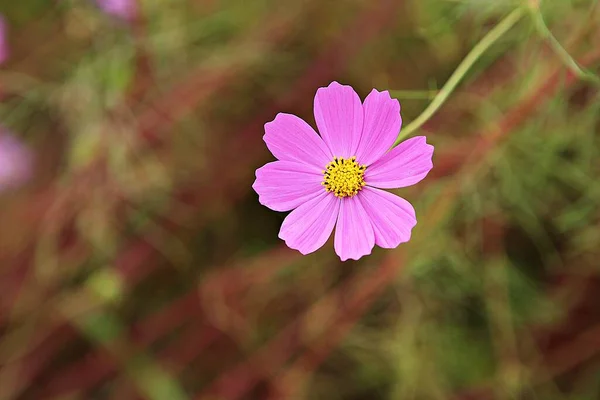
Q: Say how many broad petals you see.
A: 8